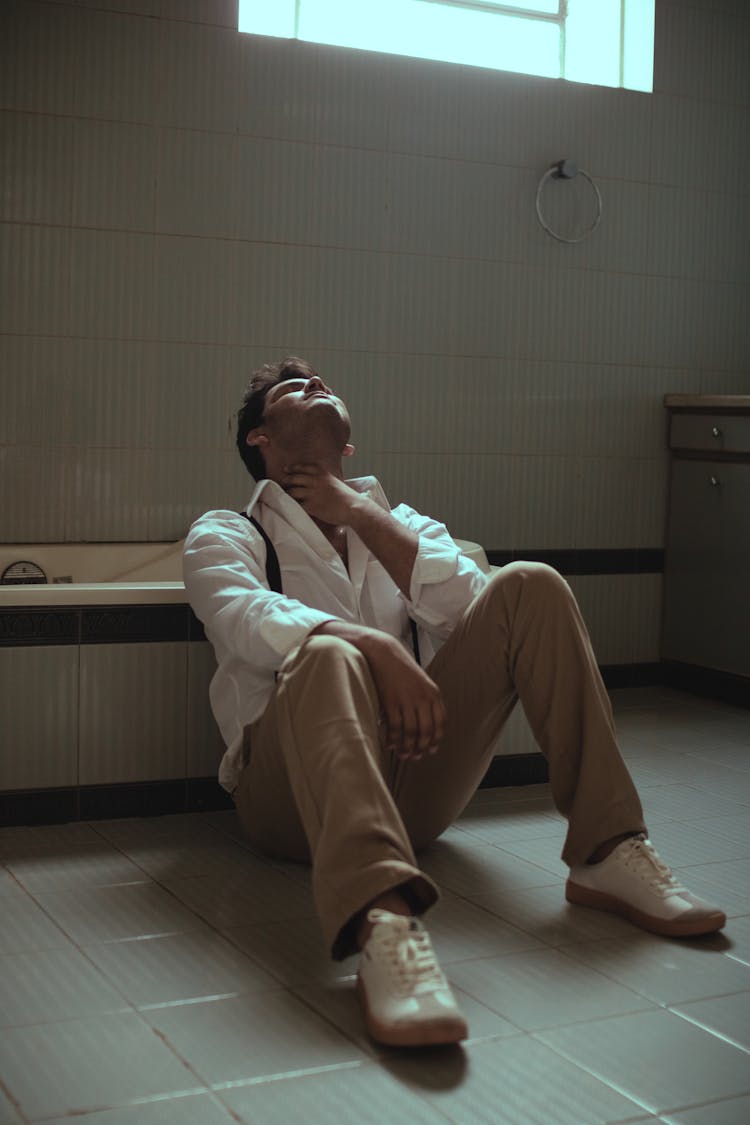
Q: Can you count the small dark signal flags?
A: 0